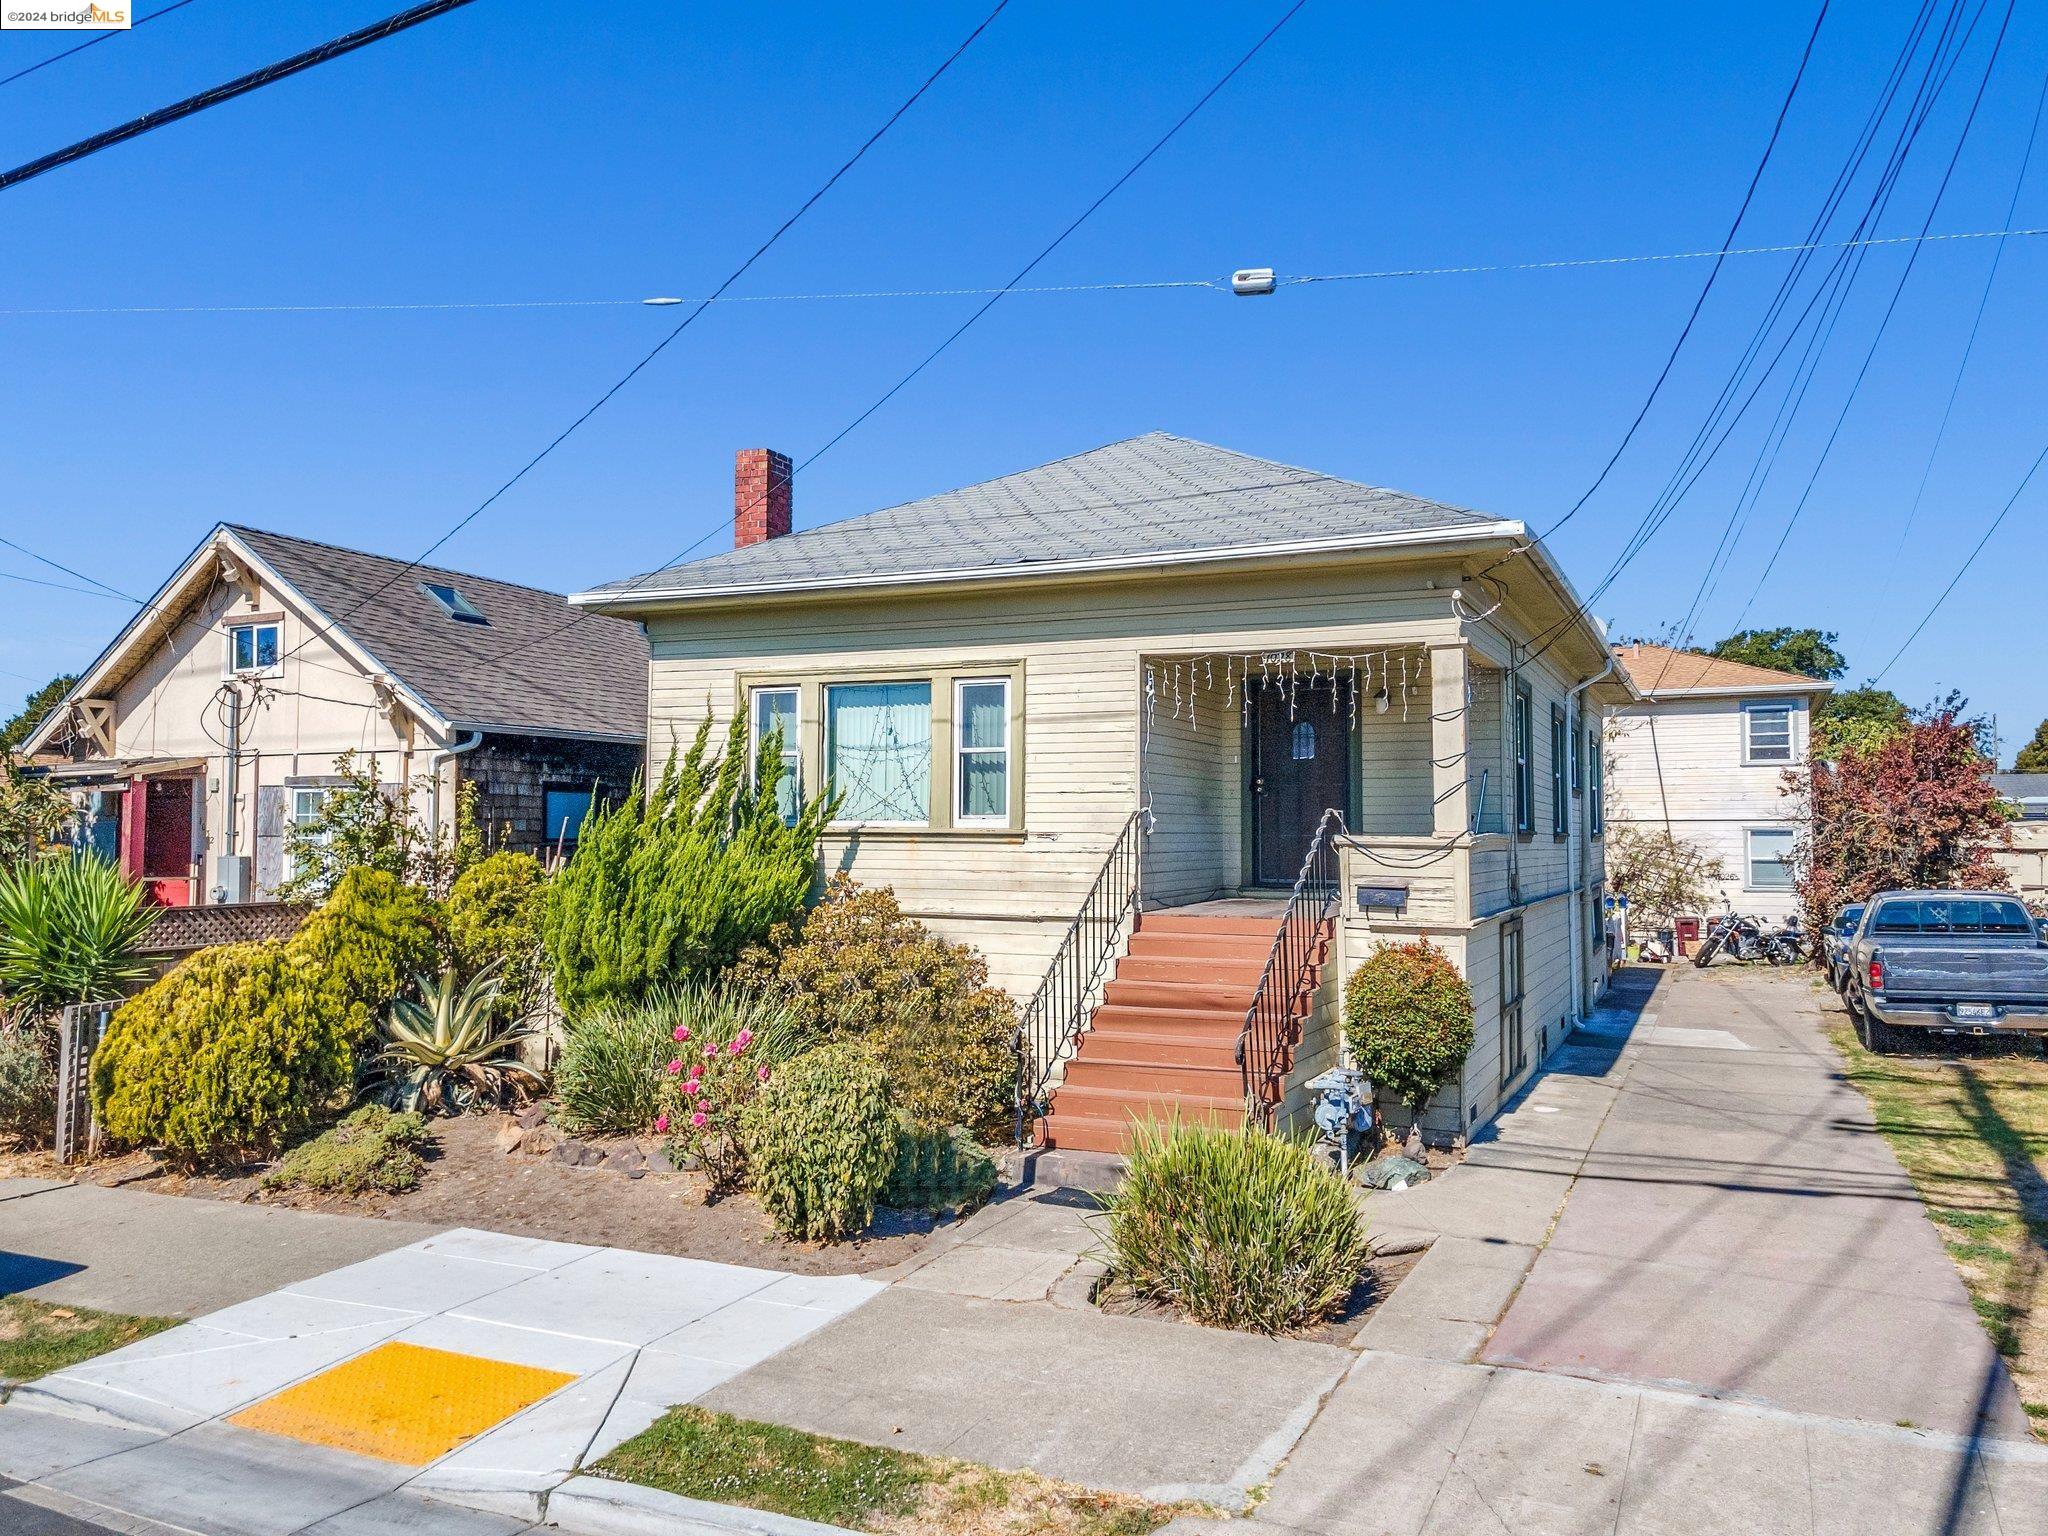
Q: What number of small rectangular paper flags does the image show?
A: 0